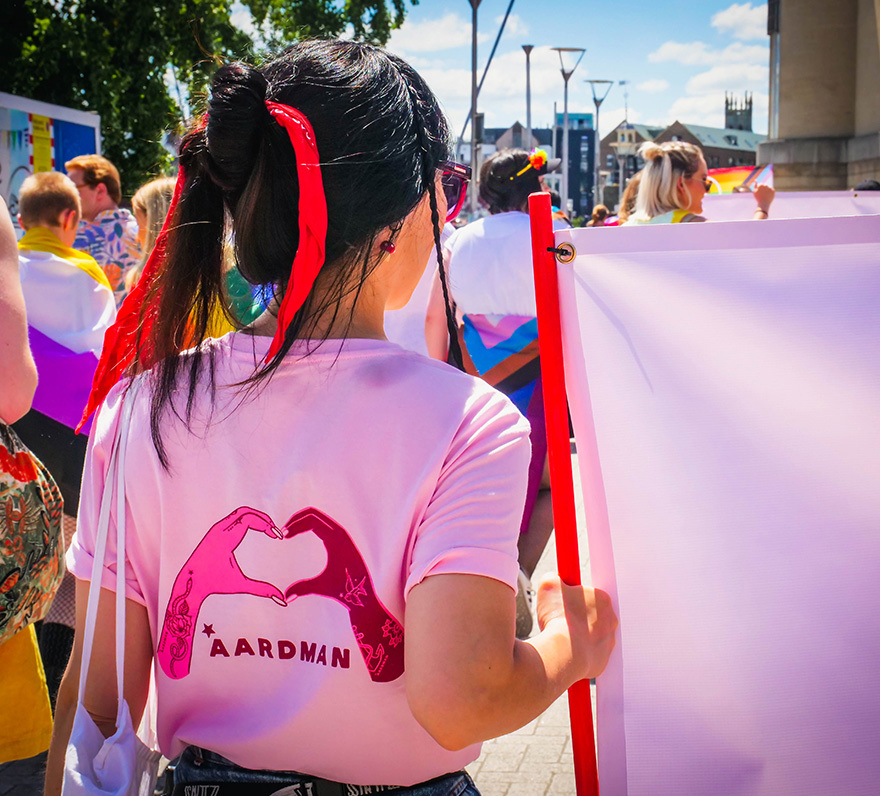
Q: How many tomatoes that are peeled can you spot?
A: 0